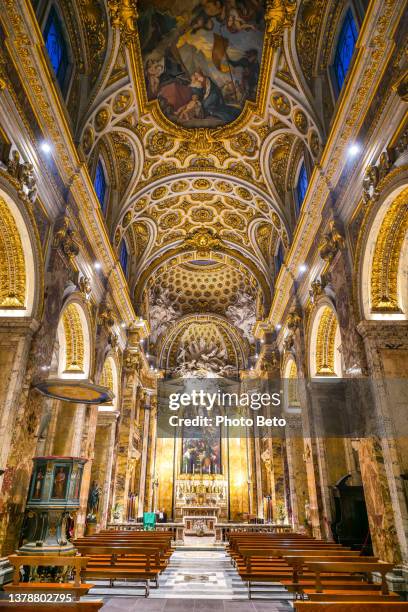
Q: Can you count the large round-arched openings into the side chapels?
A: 6